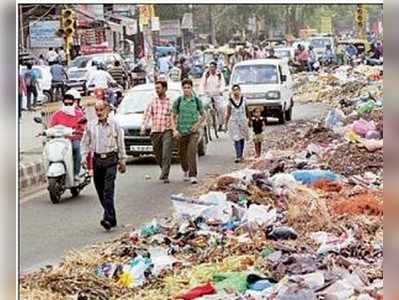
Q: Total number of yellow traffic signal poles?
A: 2